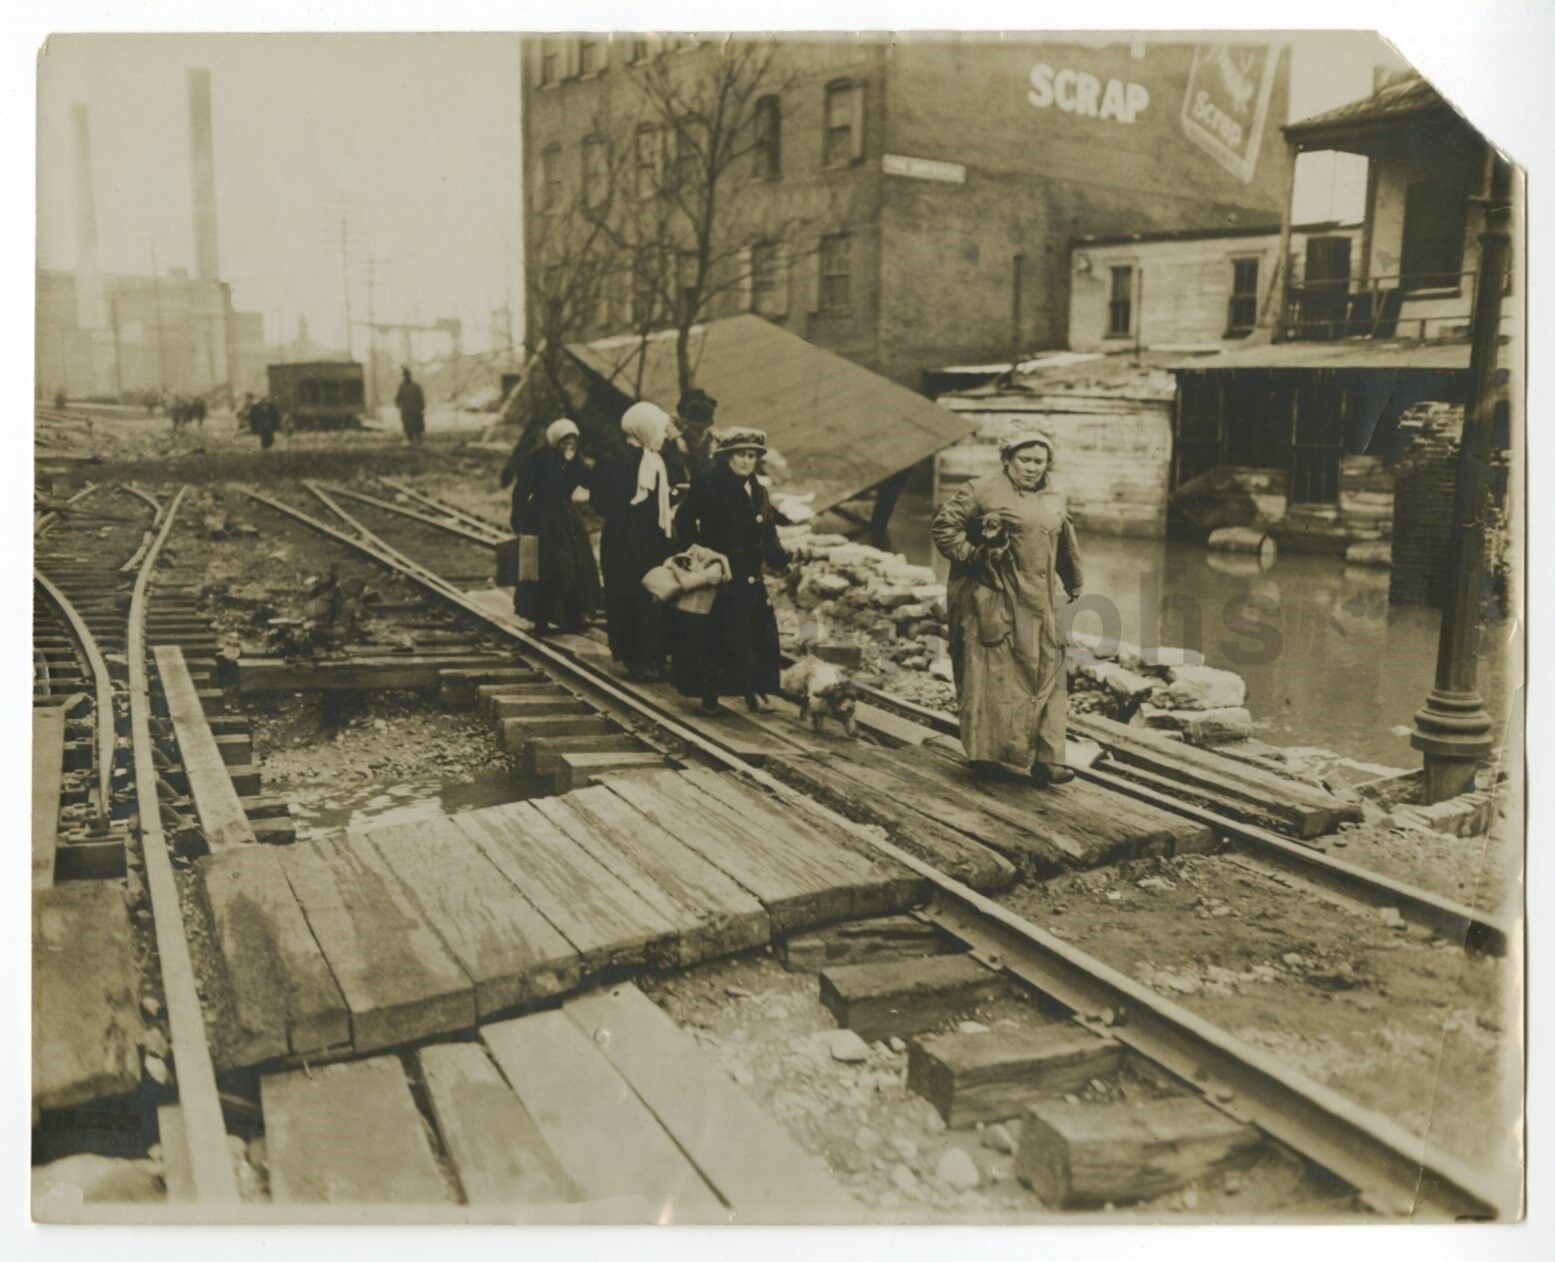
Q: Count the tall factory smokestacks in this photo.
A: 2